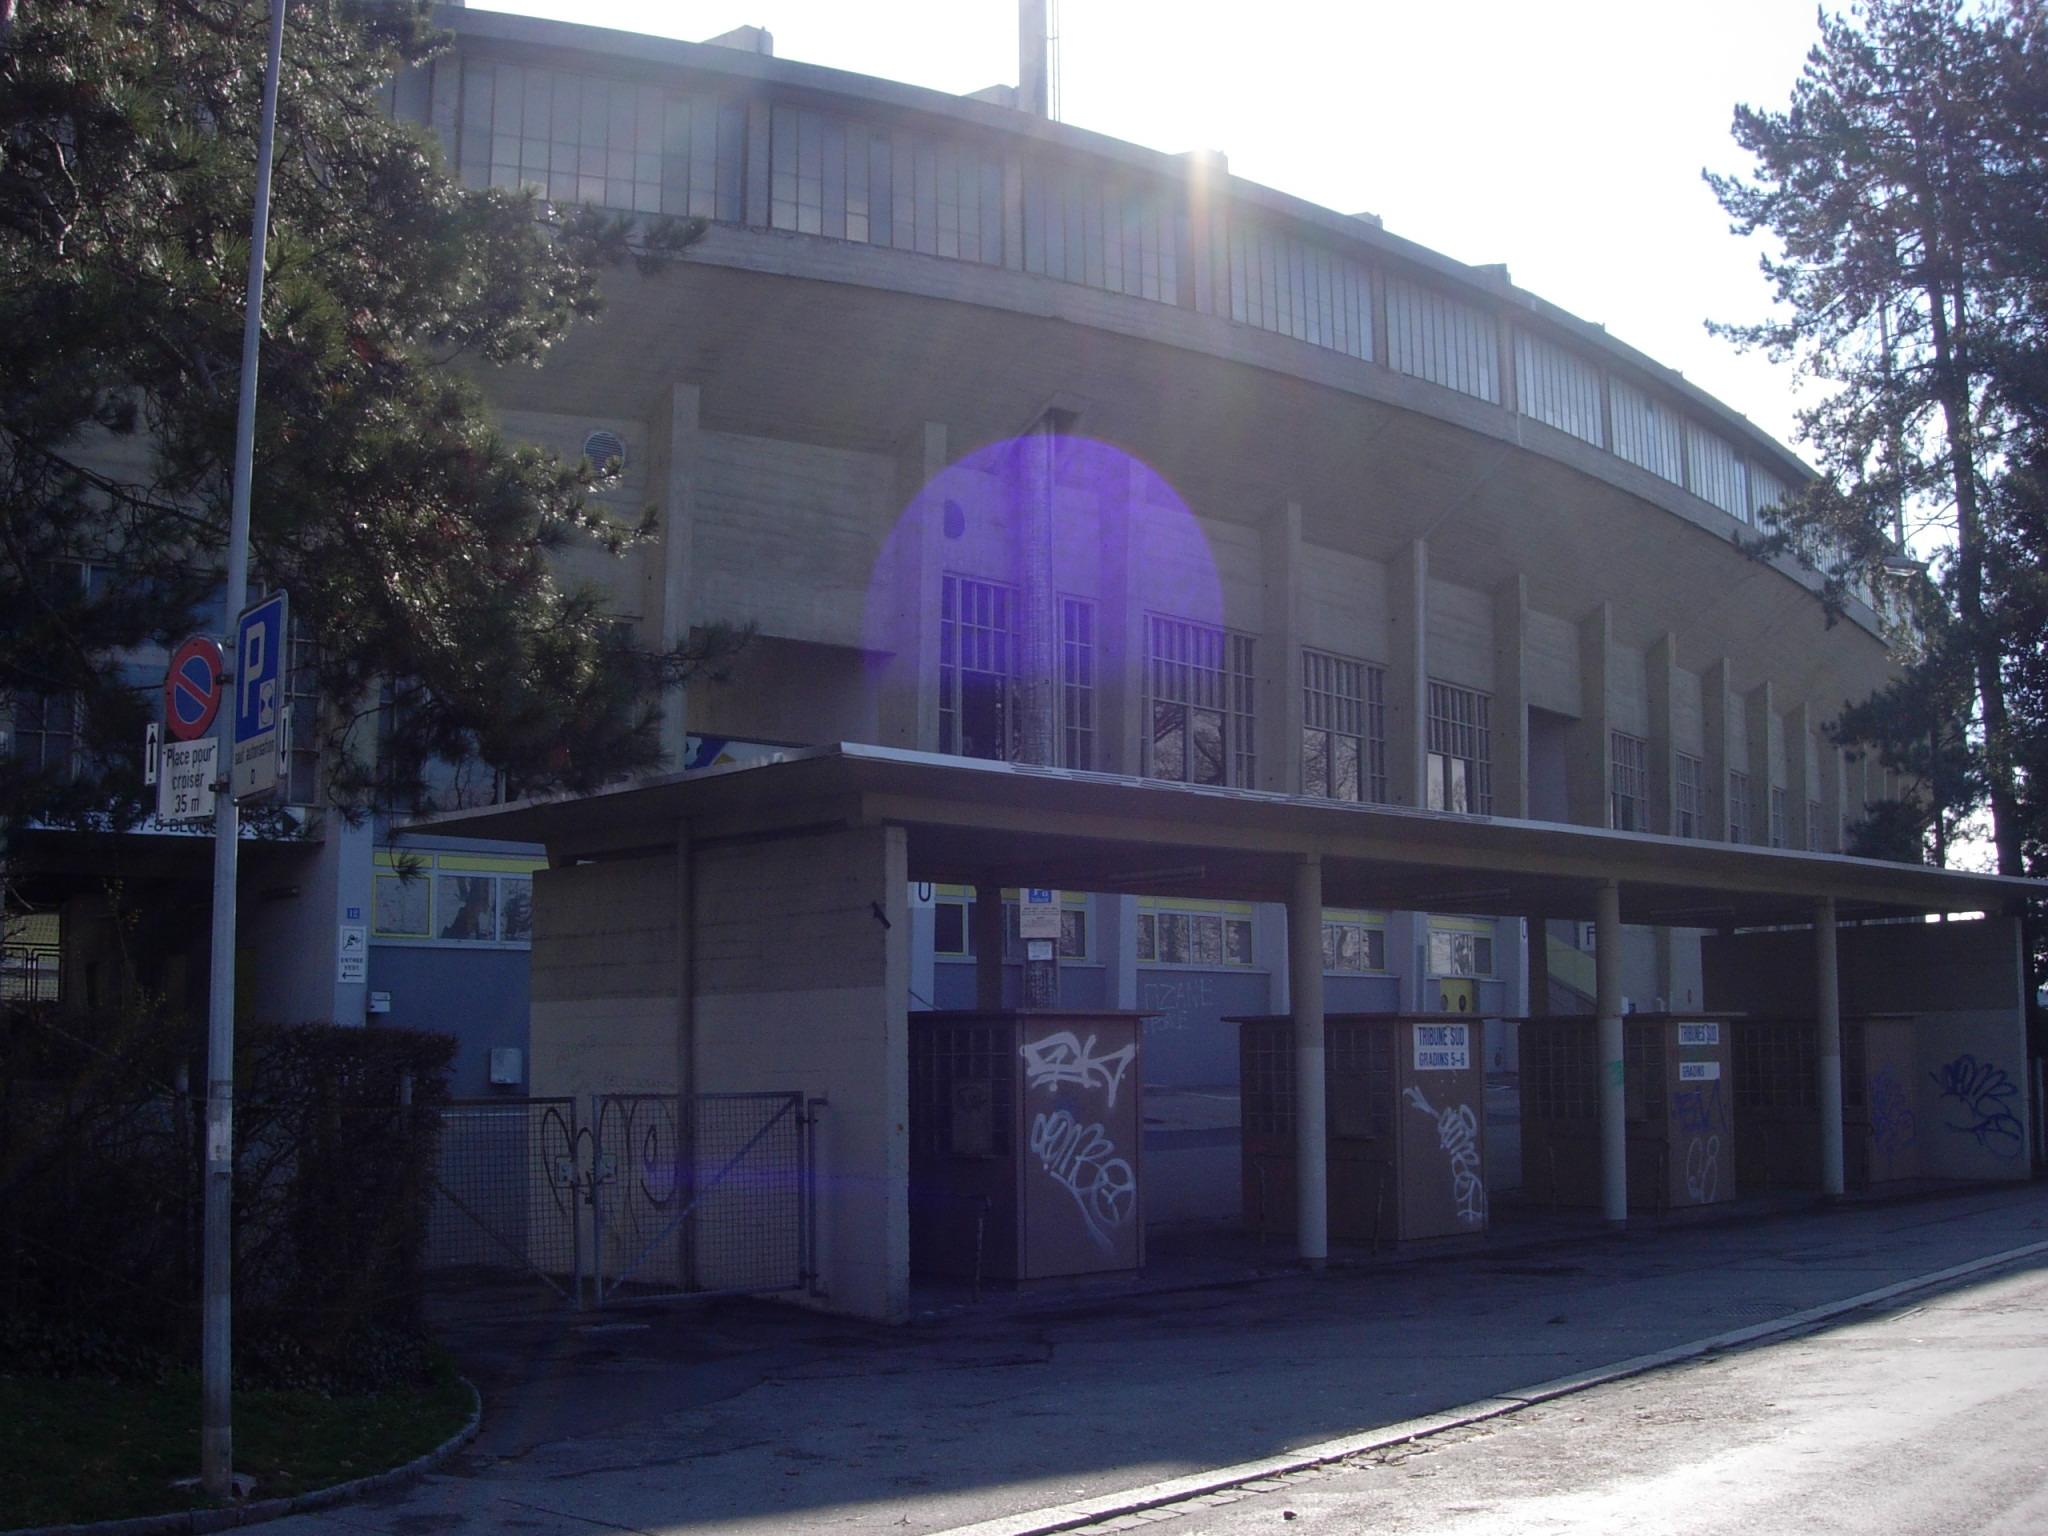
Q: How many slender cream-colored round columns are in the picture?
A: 3